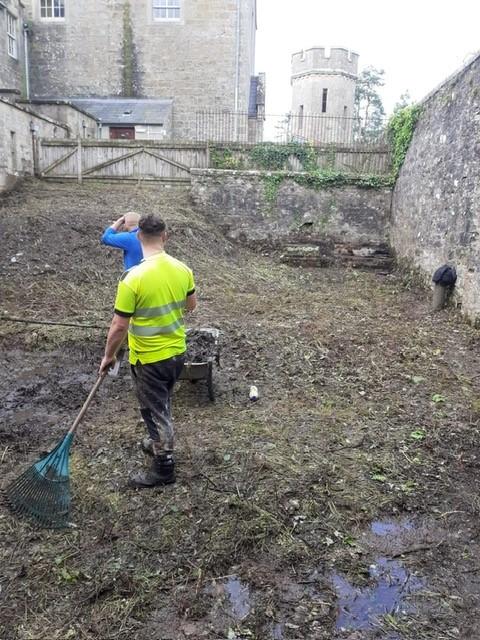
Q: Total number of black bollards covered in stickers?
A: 0